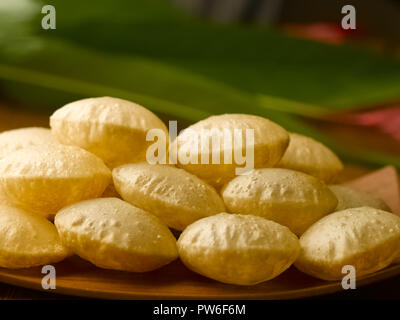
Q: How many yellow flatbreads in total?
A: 12